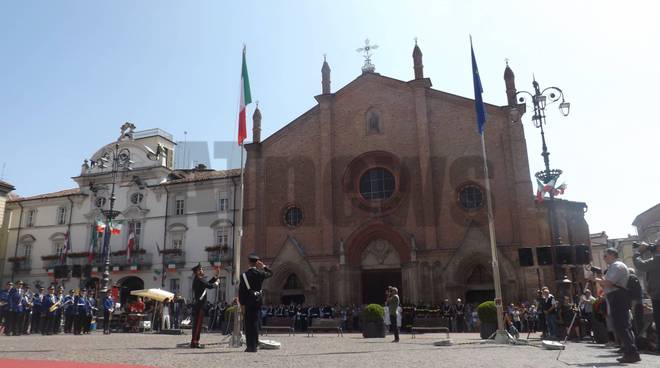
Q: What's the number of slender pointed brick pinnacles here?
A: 4